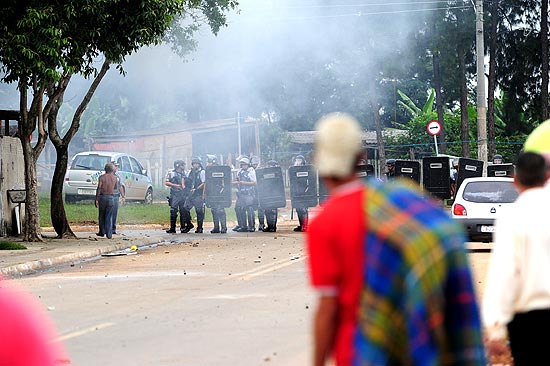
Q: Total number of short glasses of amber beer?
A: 0